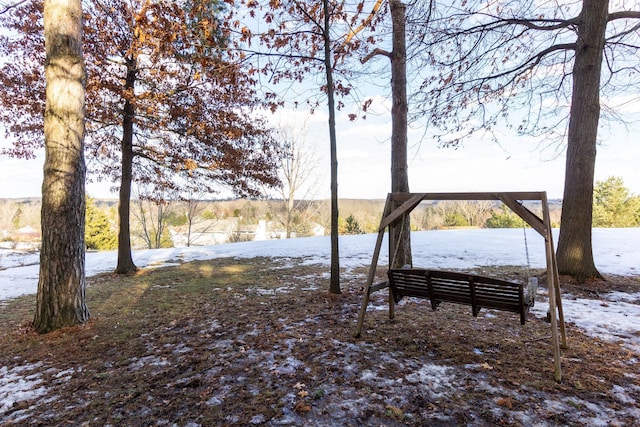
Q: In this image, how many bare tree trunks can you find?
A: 5